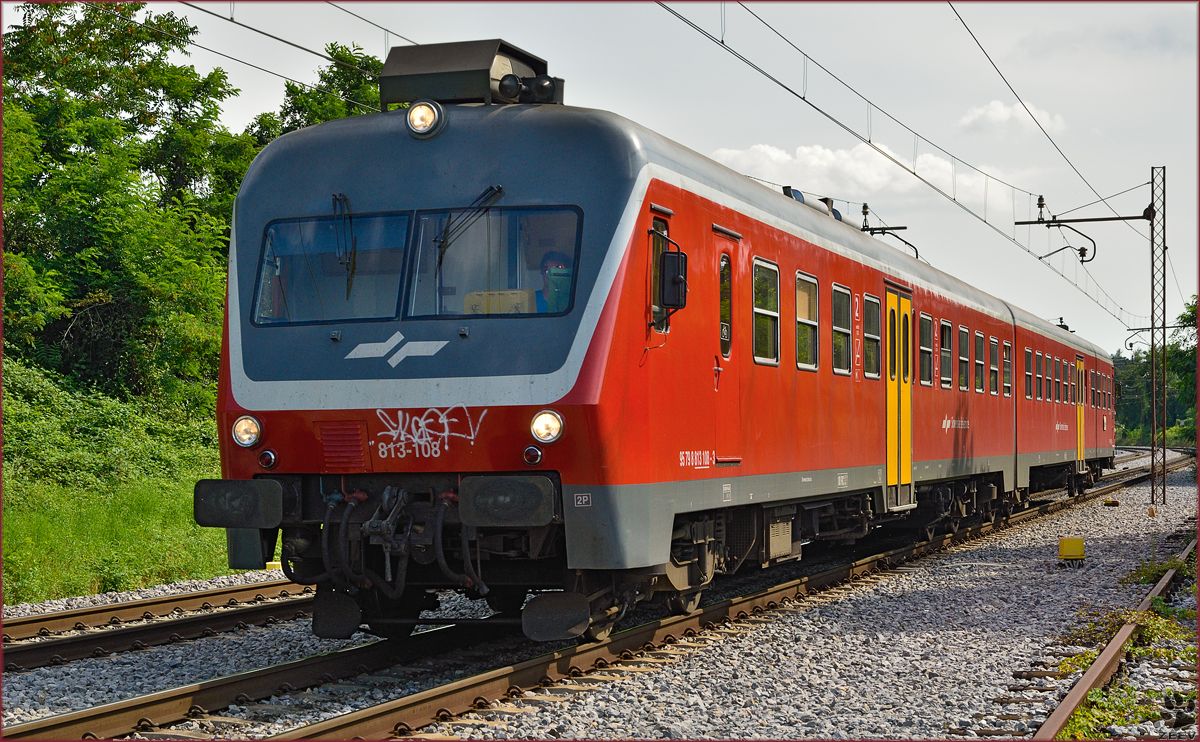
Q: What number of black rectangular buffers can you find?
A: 2